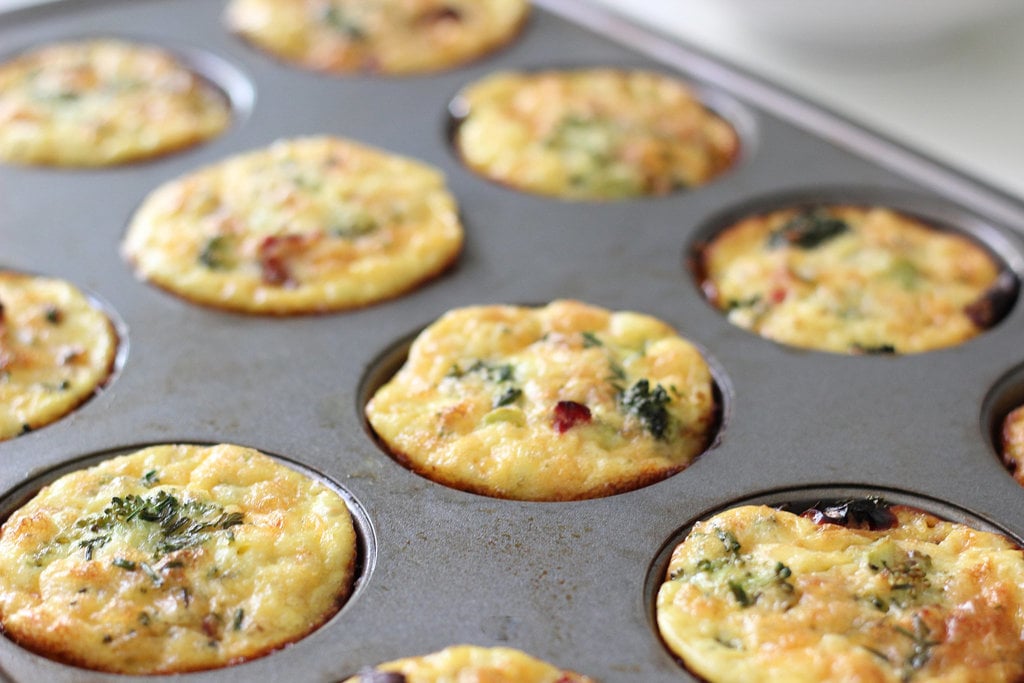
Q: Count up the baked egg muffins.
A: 11